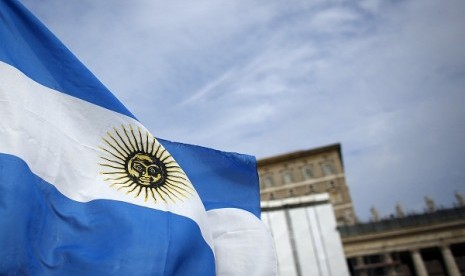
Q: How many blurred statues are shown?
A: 4